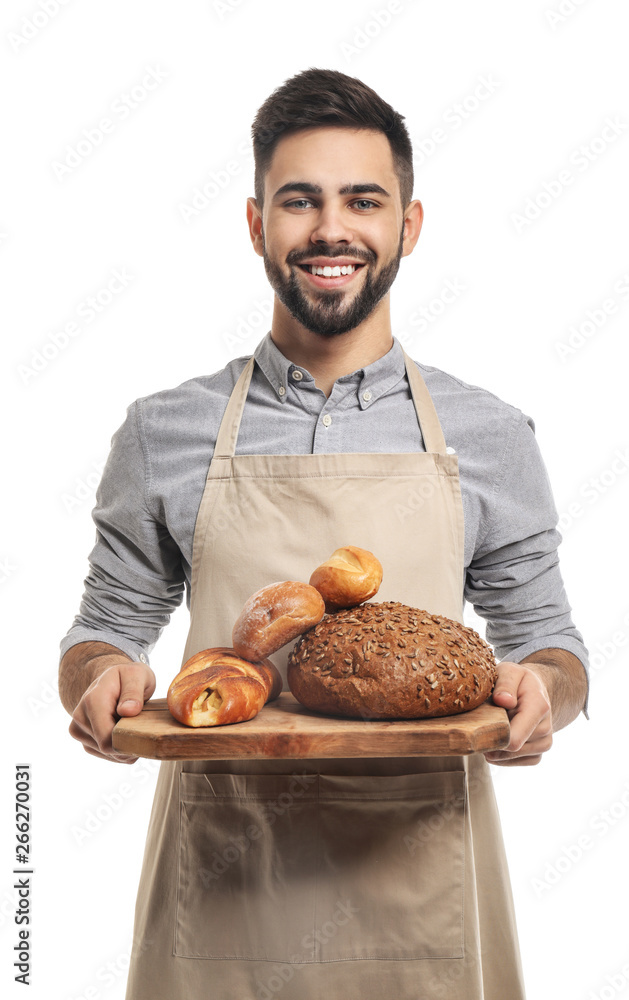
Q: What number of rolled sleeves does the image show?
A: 2